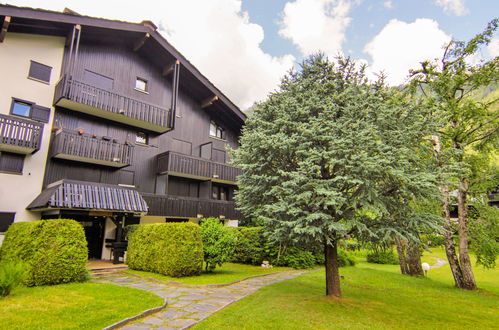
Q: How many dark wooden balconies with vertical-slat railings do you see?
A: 5